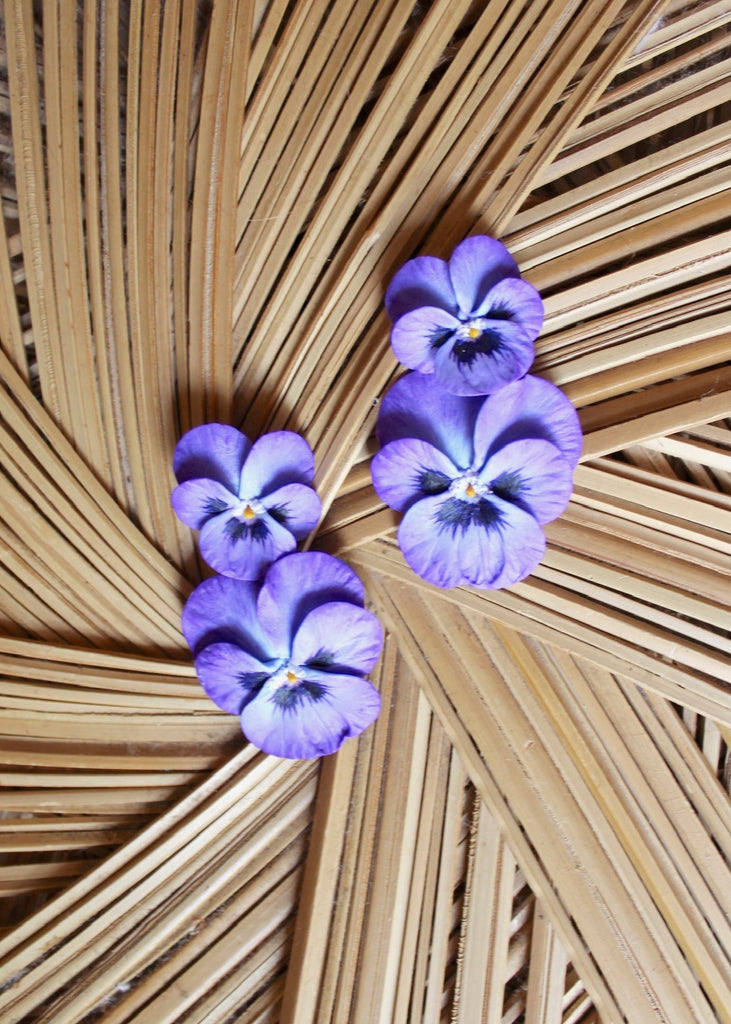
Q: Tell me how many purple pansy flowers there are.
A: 4